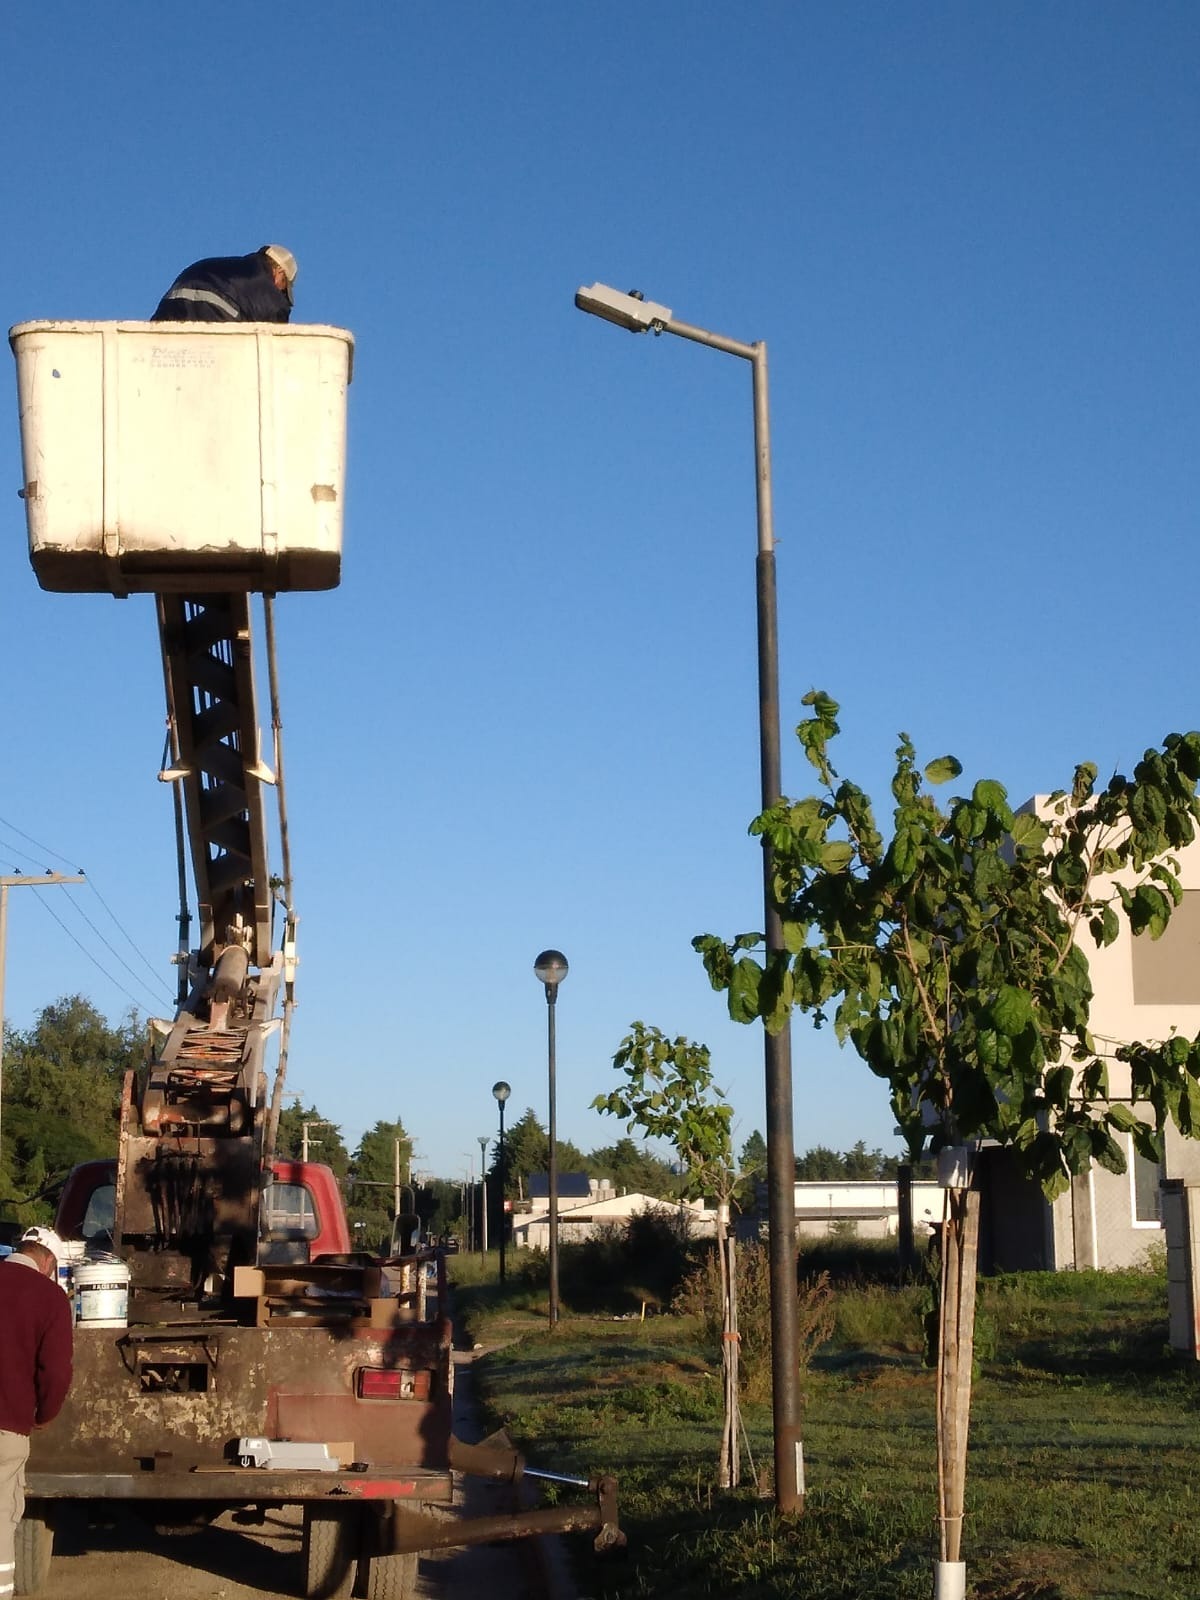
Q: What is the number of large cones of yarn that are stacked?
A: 0